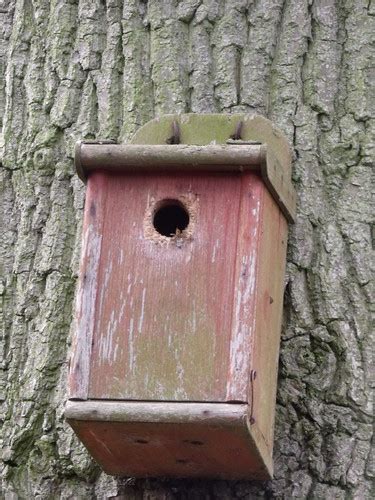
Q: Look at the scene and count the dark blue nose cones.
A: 0